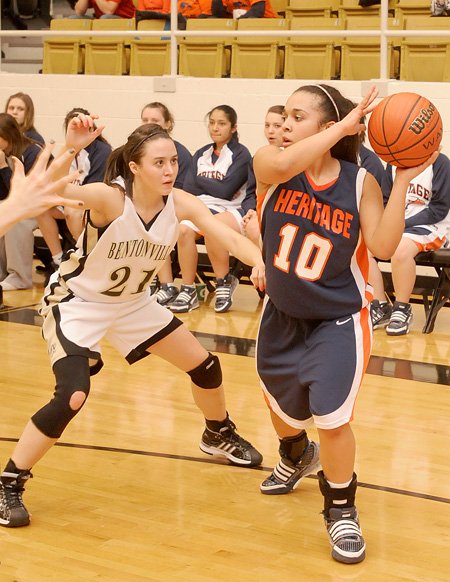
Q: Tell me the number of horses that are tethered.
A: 0